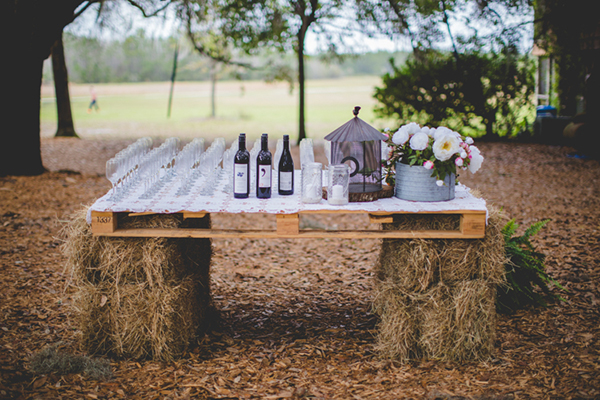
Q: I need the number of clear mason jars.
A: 2